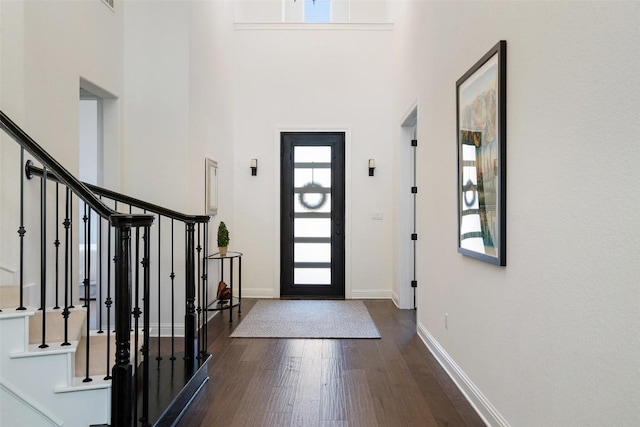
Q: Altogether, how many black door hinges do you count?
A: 4